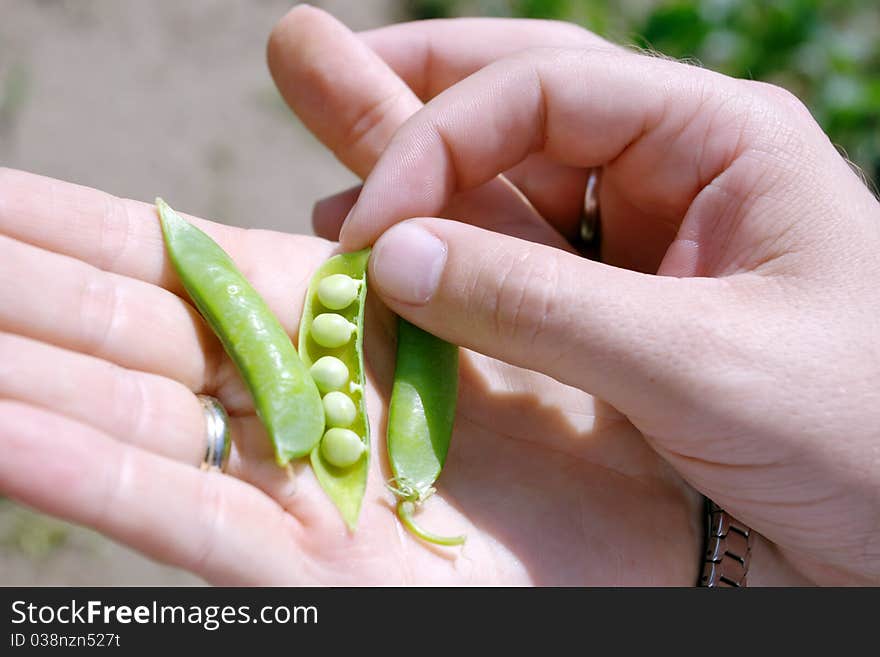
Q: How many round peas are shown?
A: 5